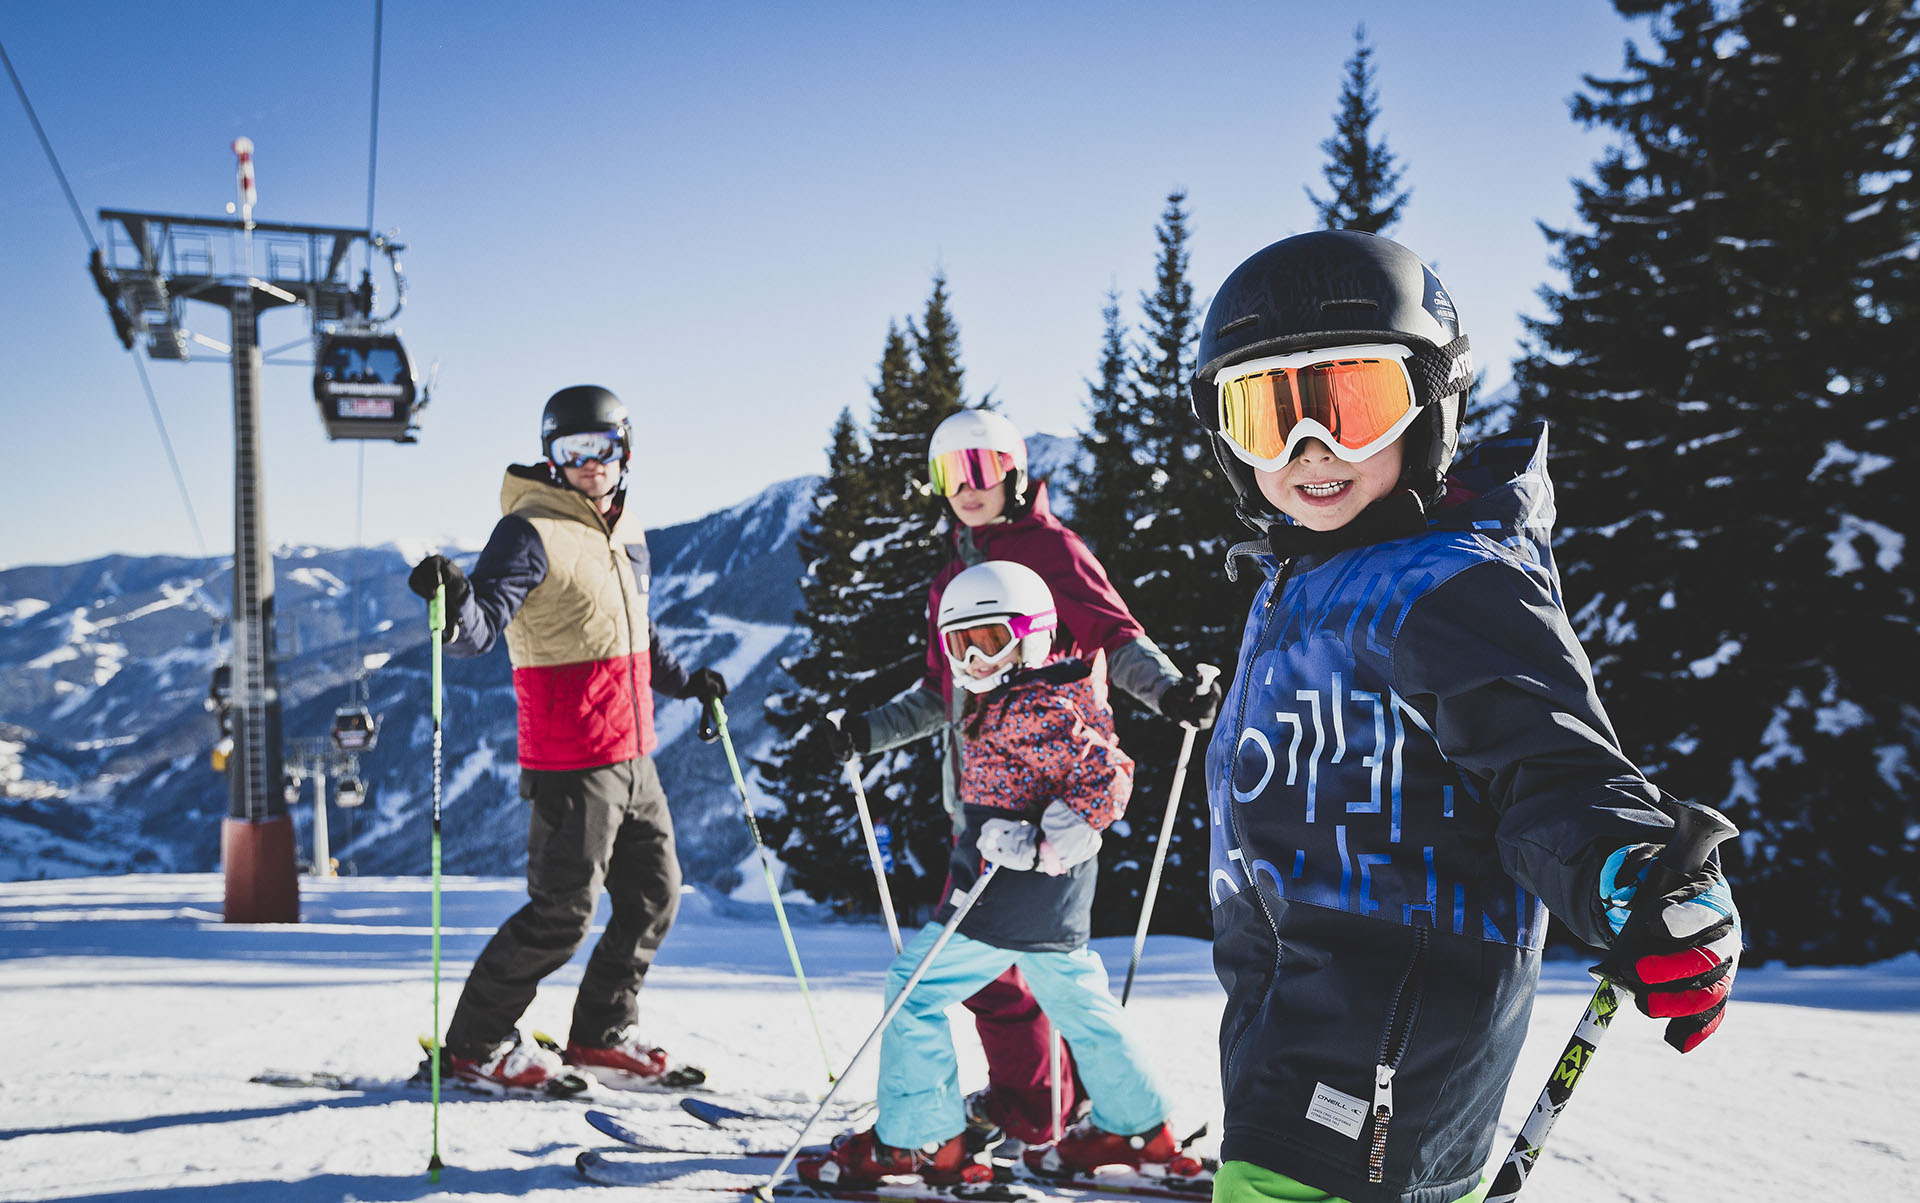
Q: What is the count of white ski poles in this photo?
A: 4